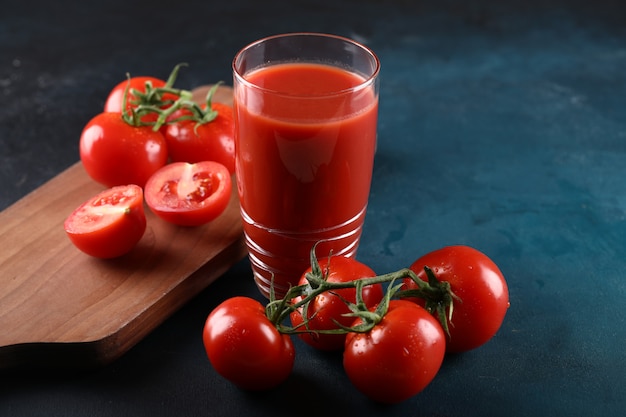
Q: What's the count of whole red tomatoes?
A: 7